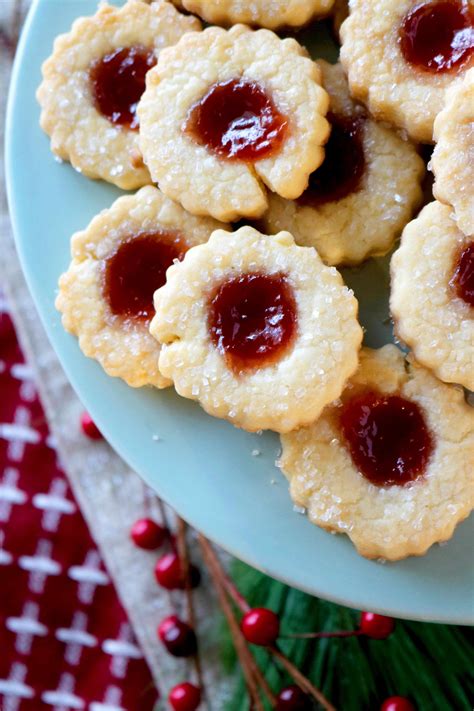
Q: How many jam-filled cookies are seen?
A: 8